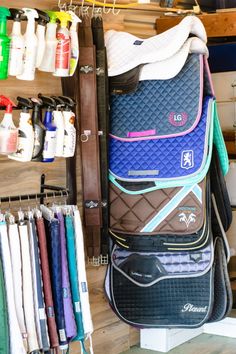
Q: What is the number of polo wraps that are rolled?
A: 0